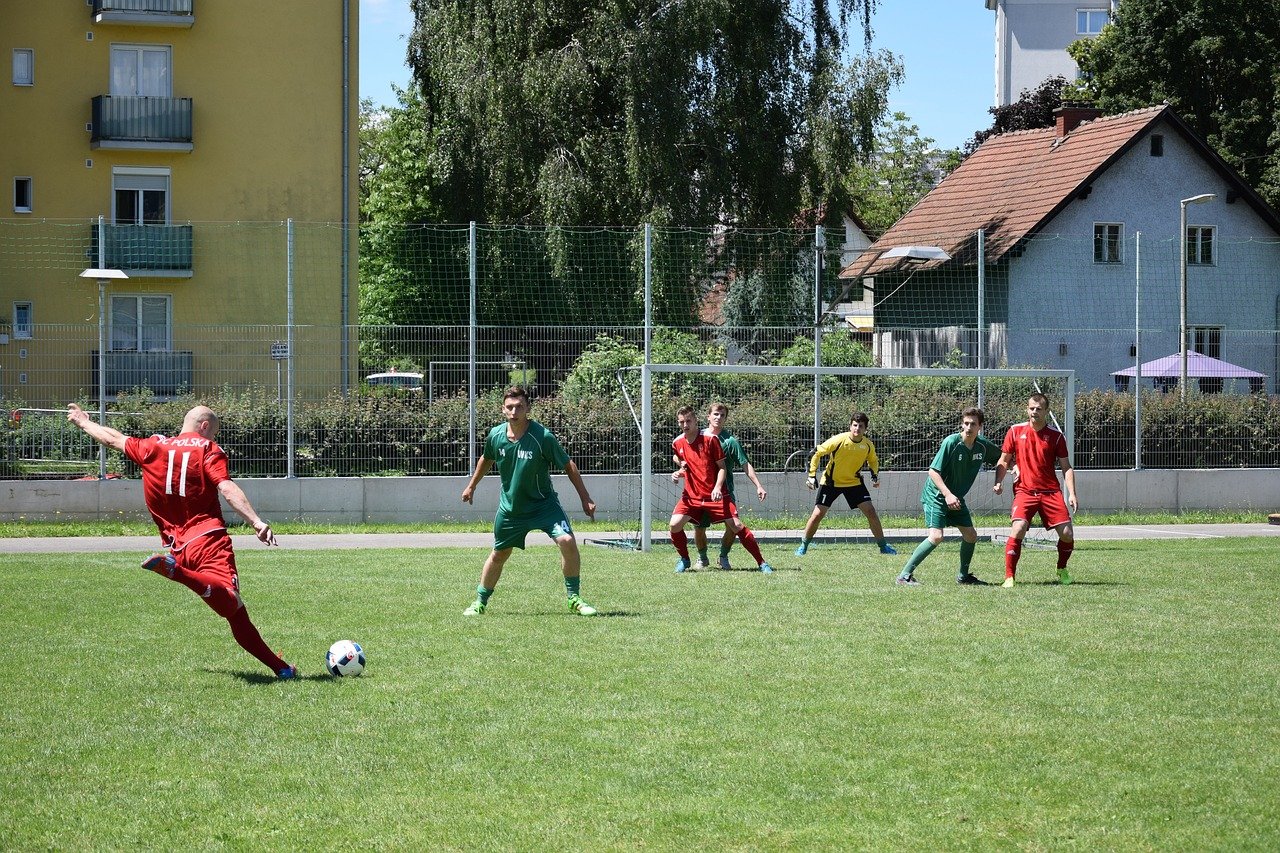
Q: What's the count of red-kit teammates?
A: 3